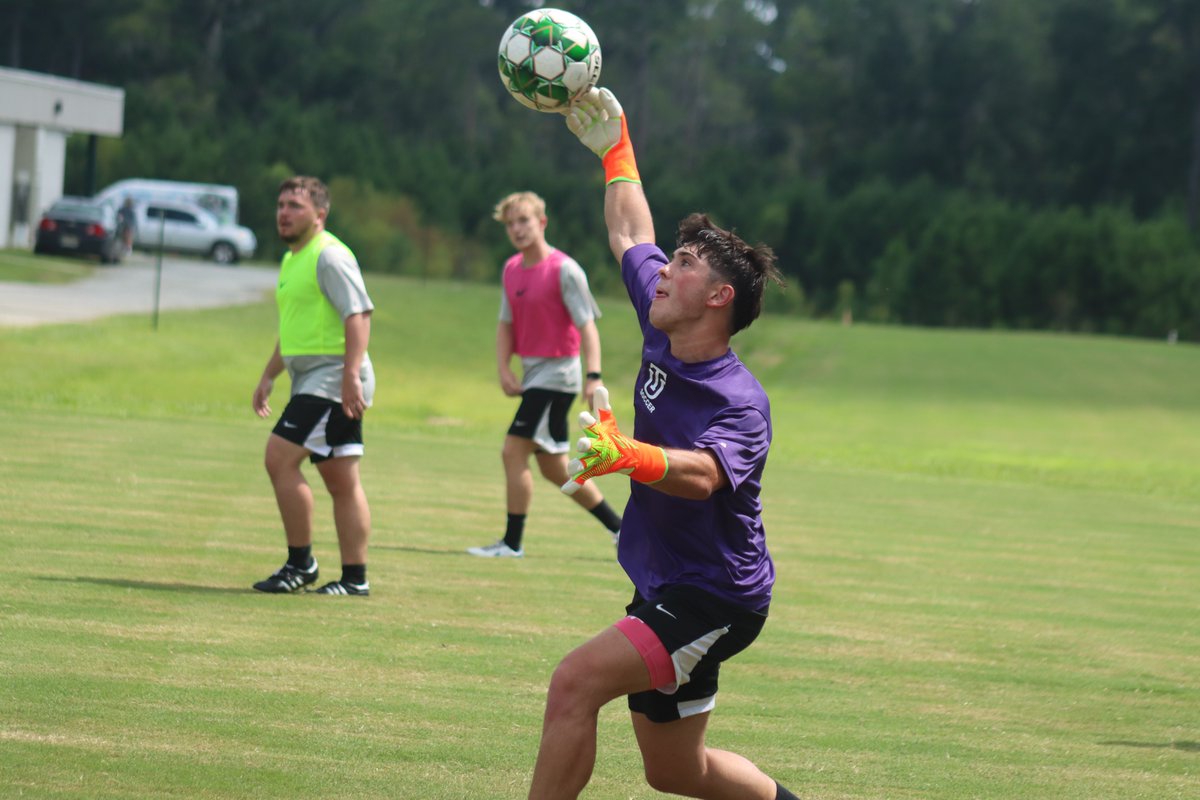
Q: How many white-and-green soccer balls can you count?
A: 1